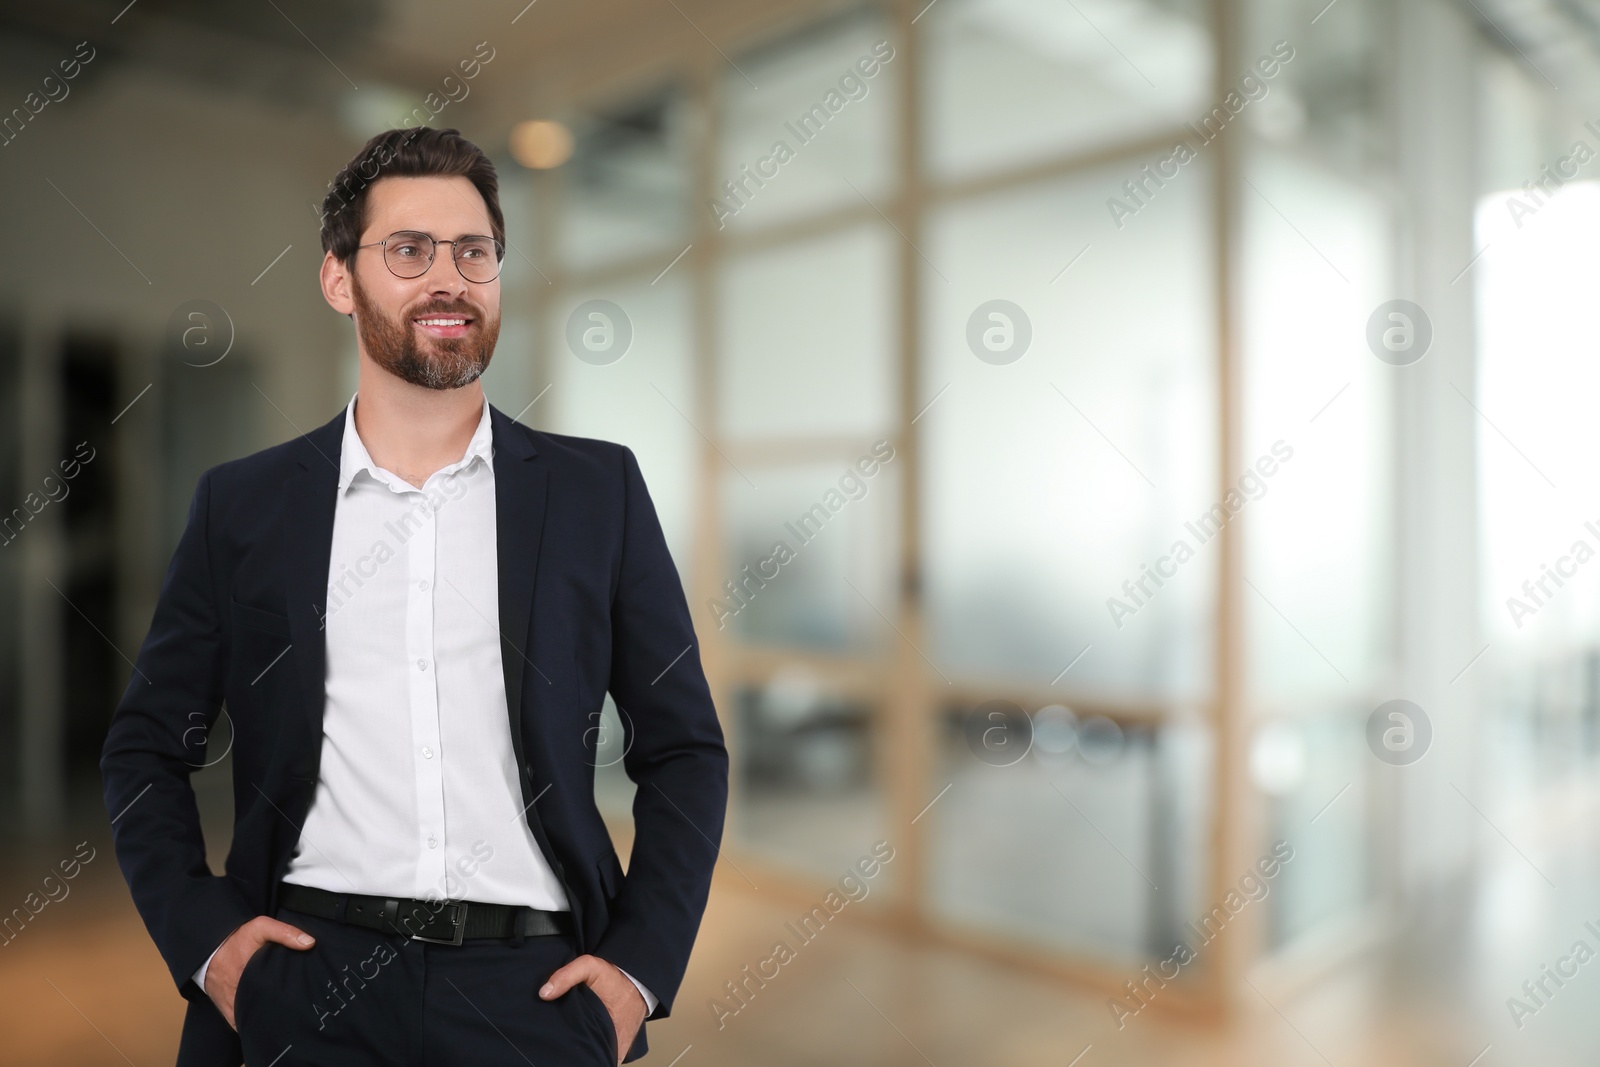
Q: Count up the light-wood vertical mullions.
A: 4